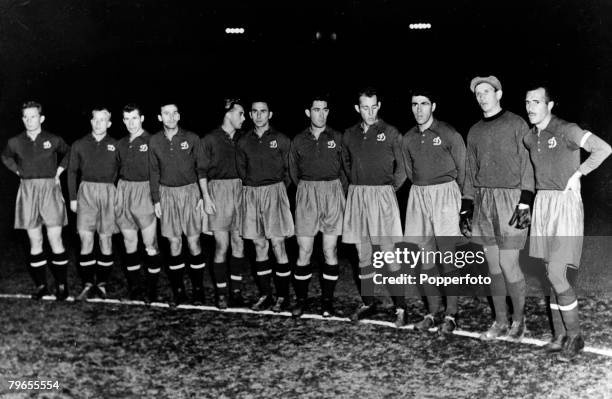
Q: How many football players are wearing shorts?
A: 11